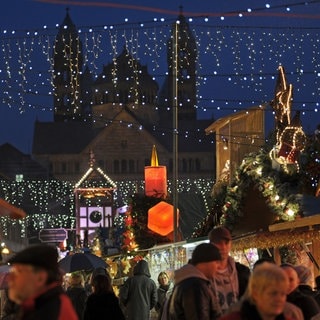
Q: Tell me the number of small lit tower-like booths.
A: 1